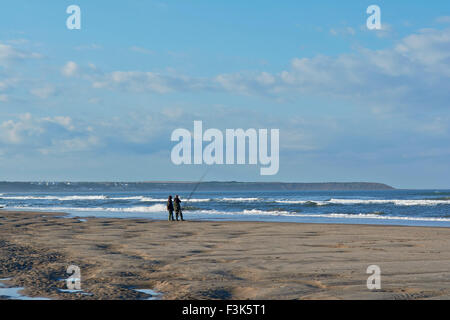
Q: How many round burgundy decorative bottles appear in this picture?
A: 0